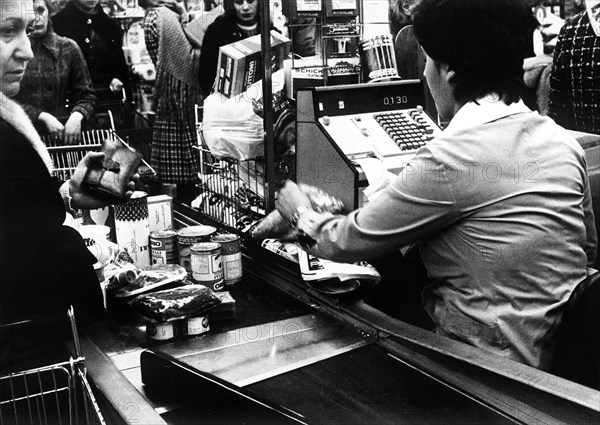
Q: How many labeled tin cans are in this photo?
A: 6